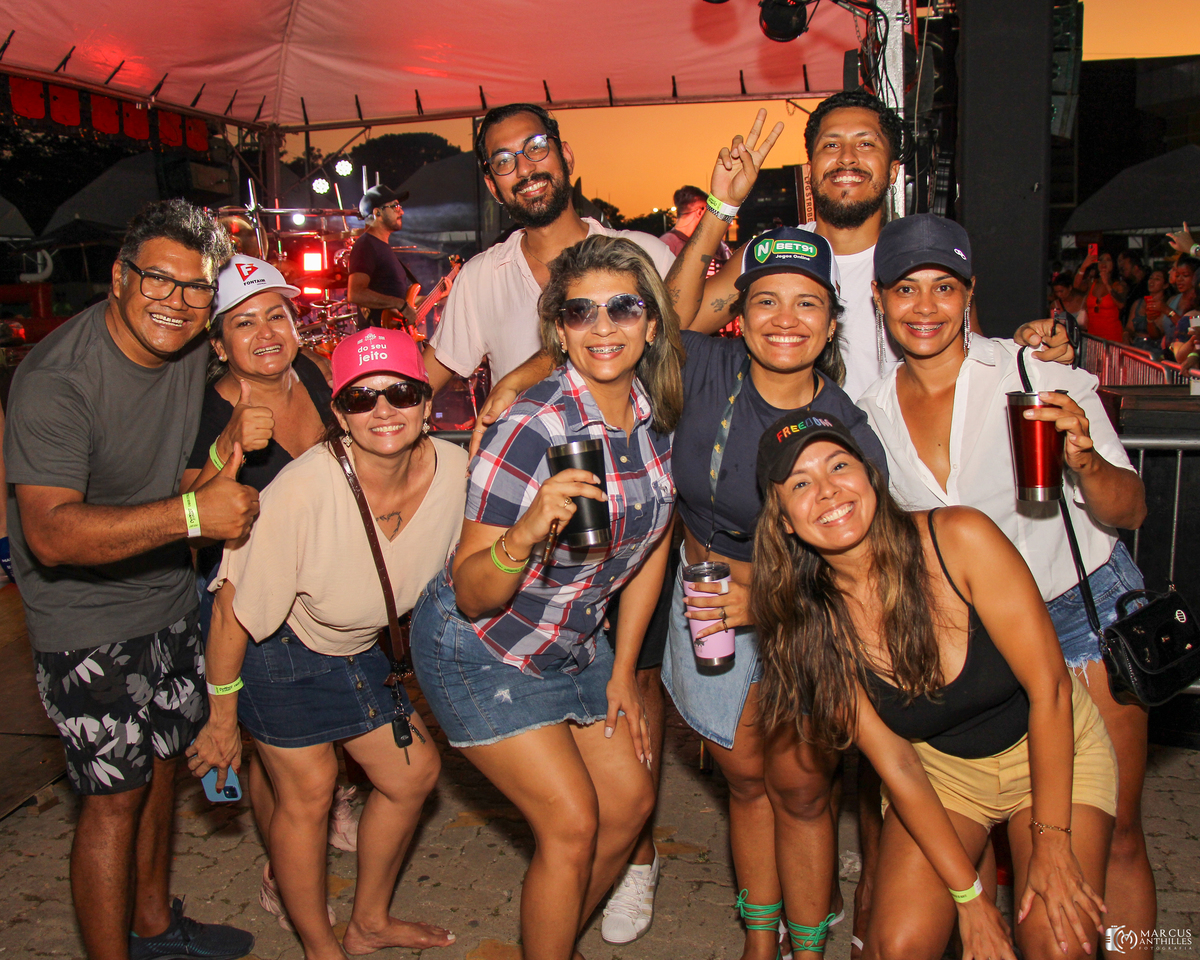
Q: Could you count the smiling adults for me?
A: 9